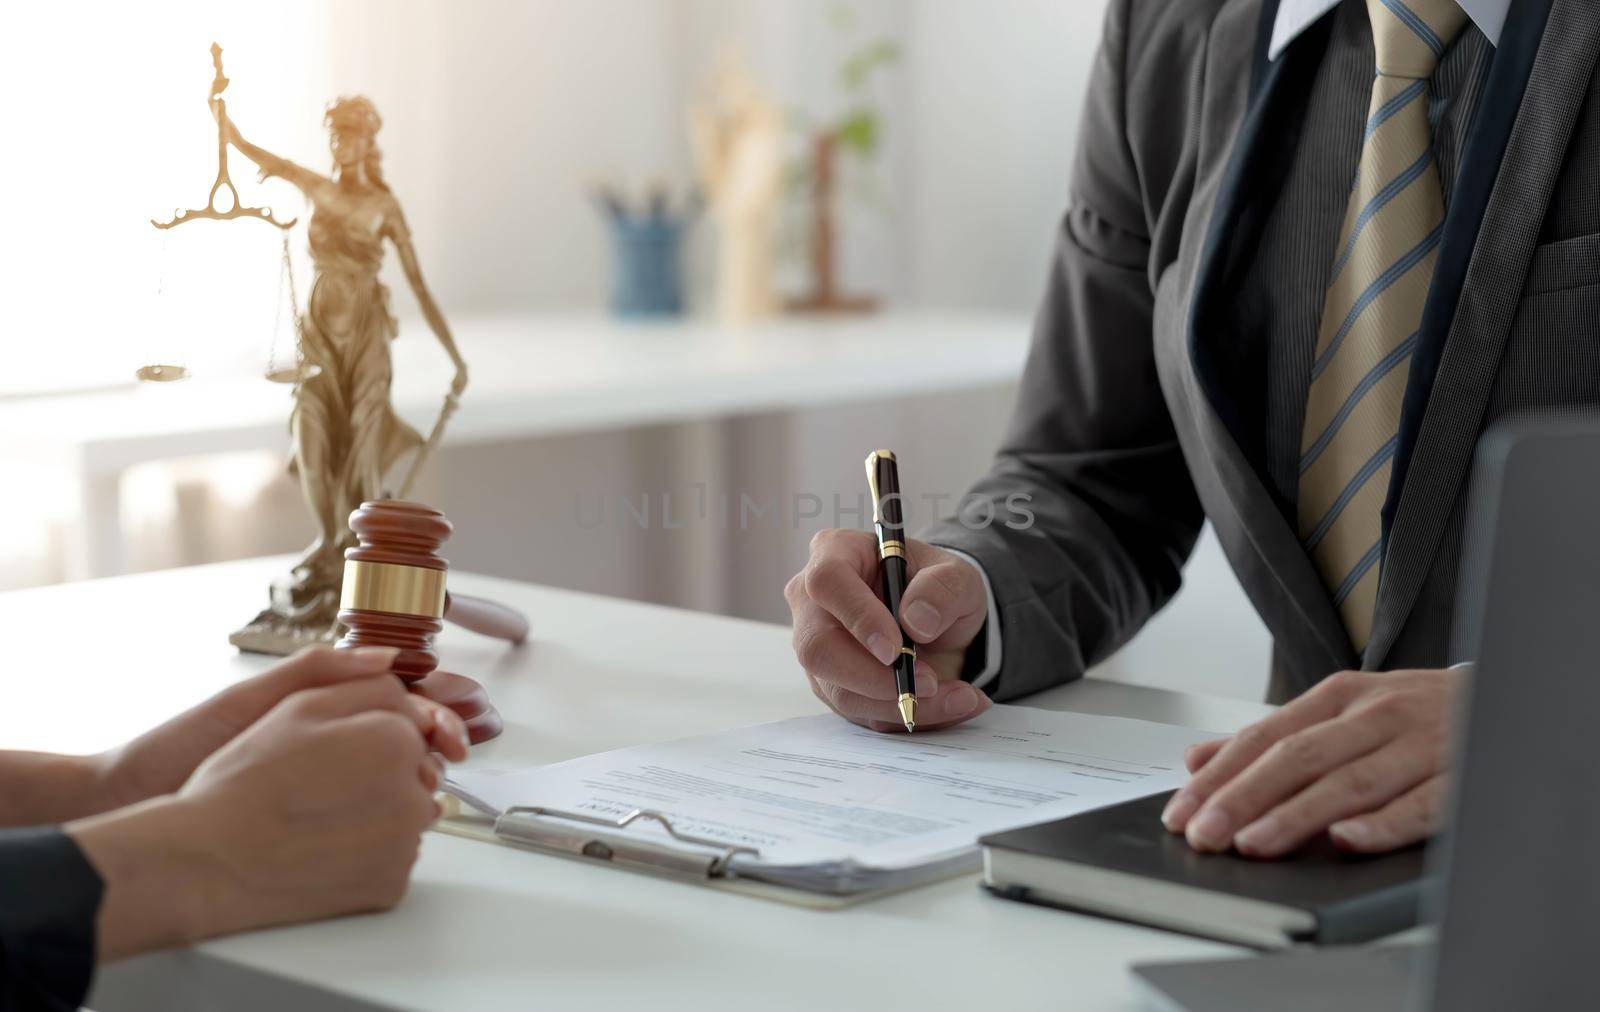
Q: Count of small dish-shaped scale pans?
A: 2